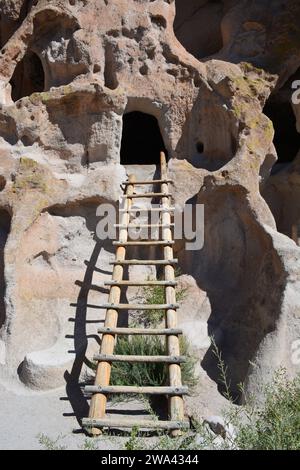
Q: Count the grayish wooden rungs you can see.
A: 12